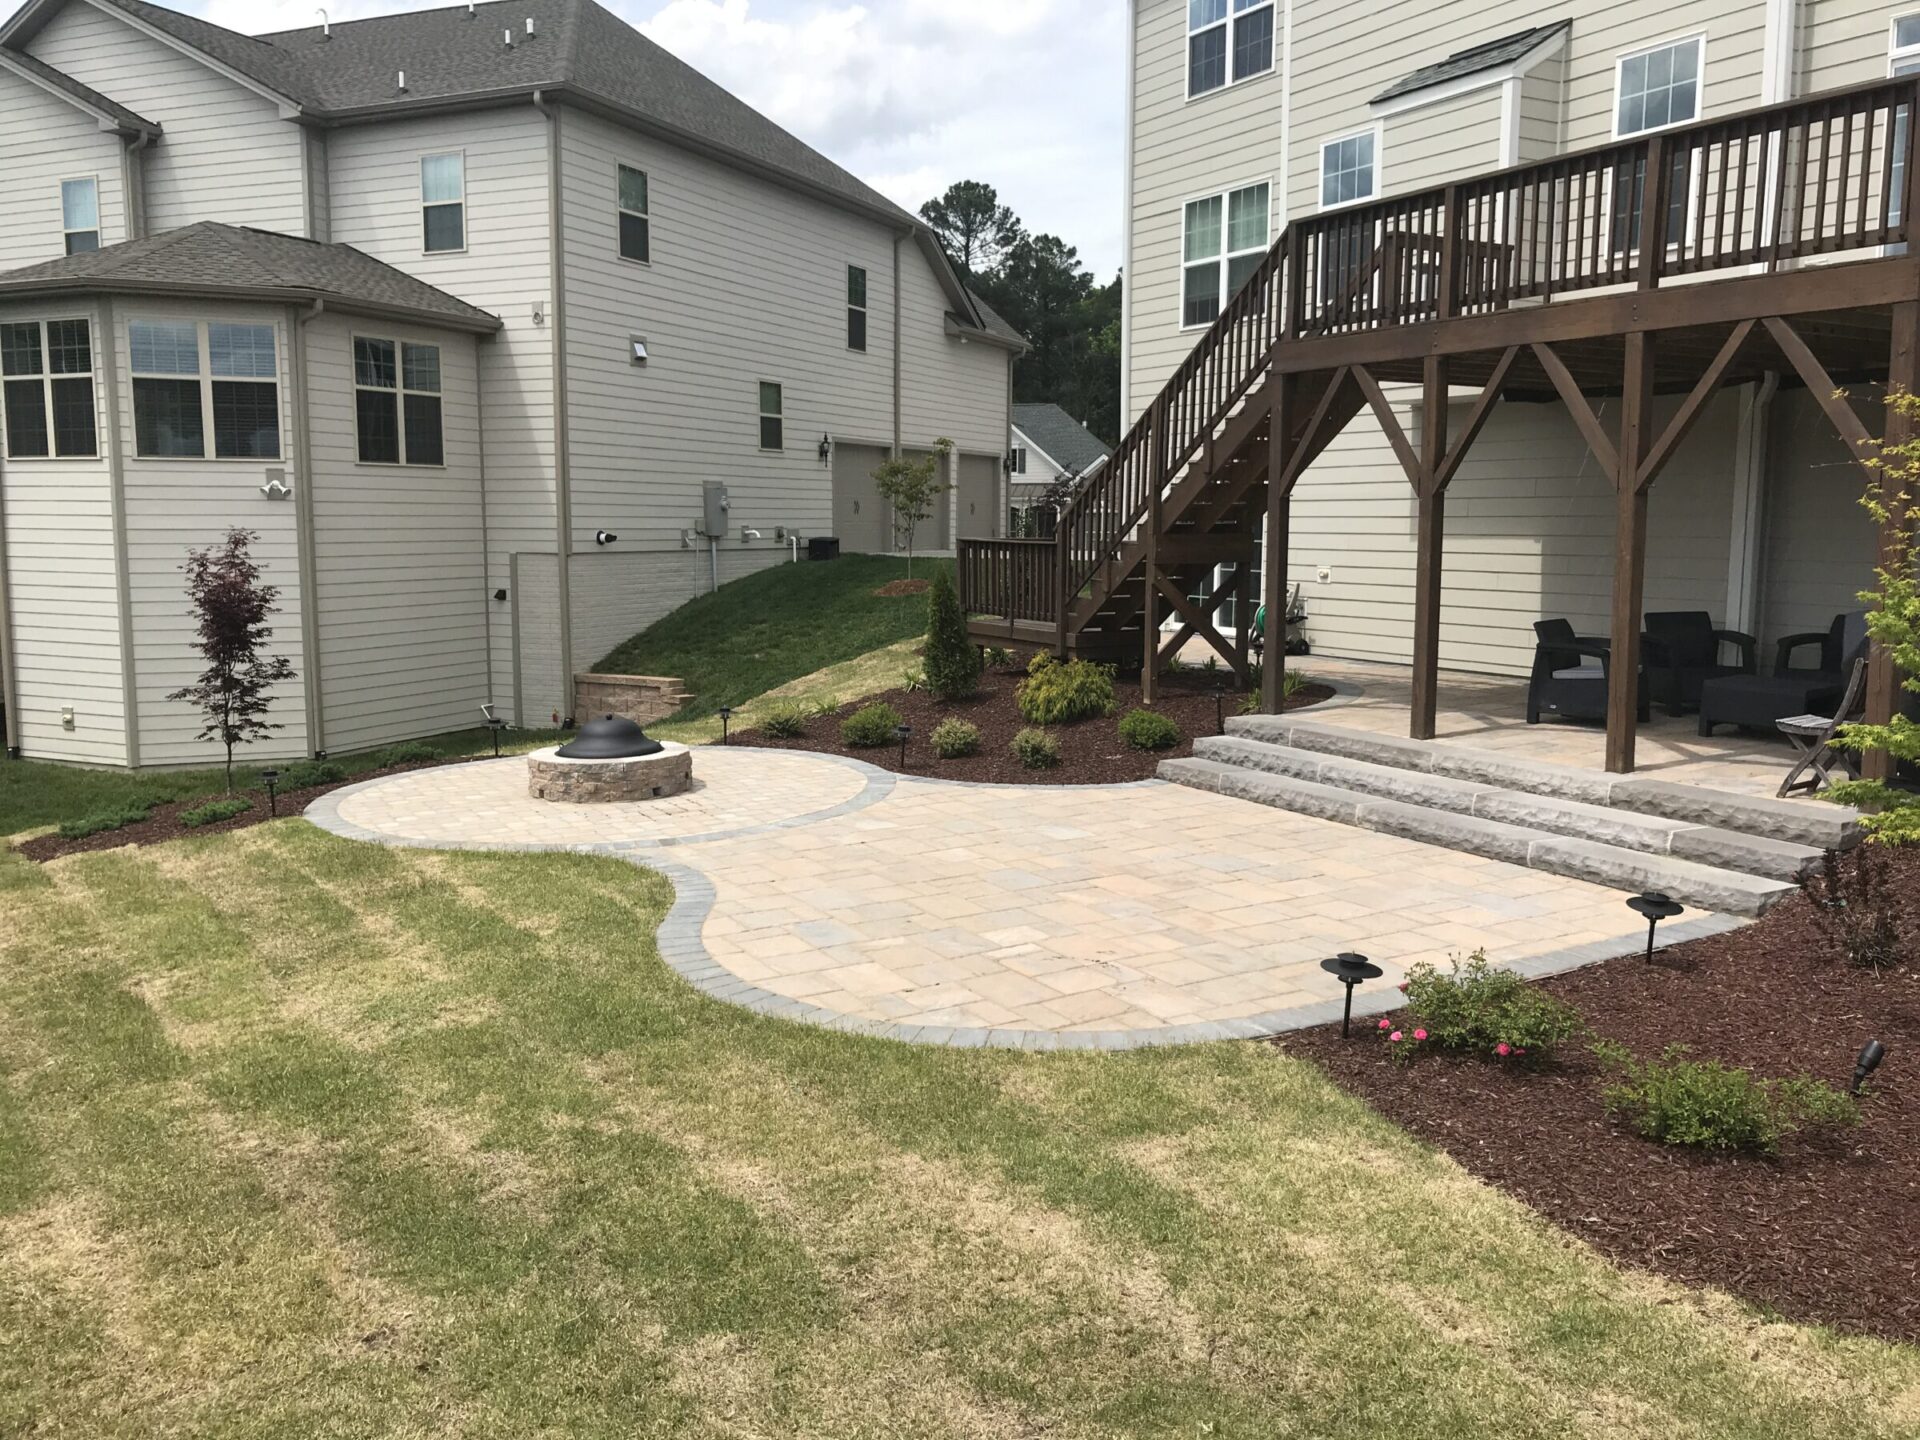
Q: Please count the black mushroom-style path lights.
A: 7